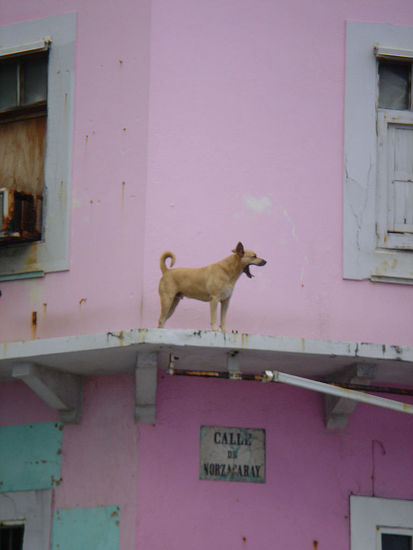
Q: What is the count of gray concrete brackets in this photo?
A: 3